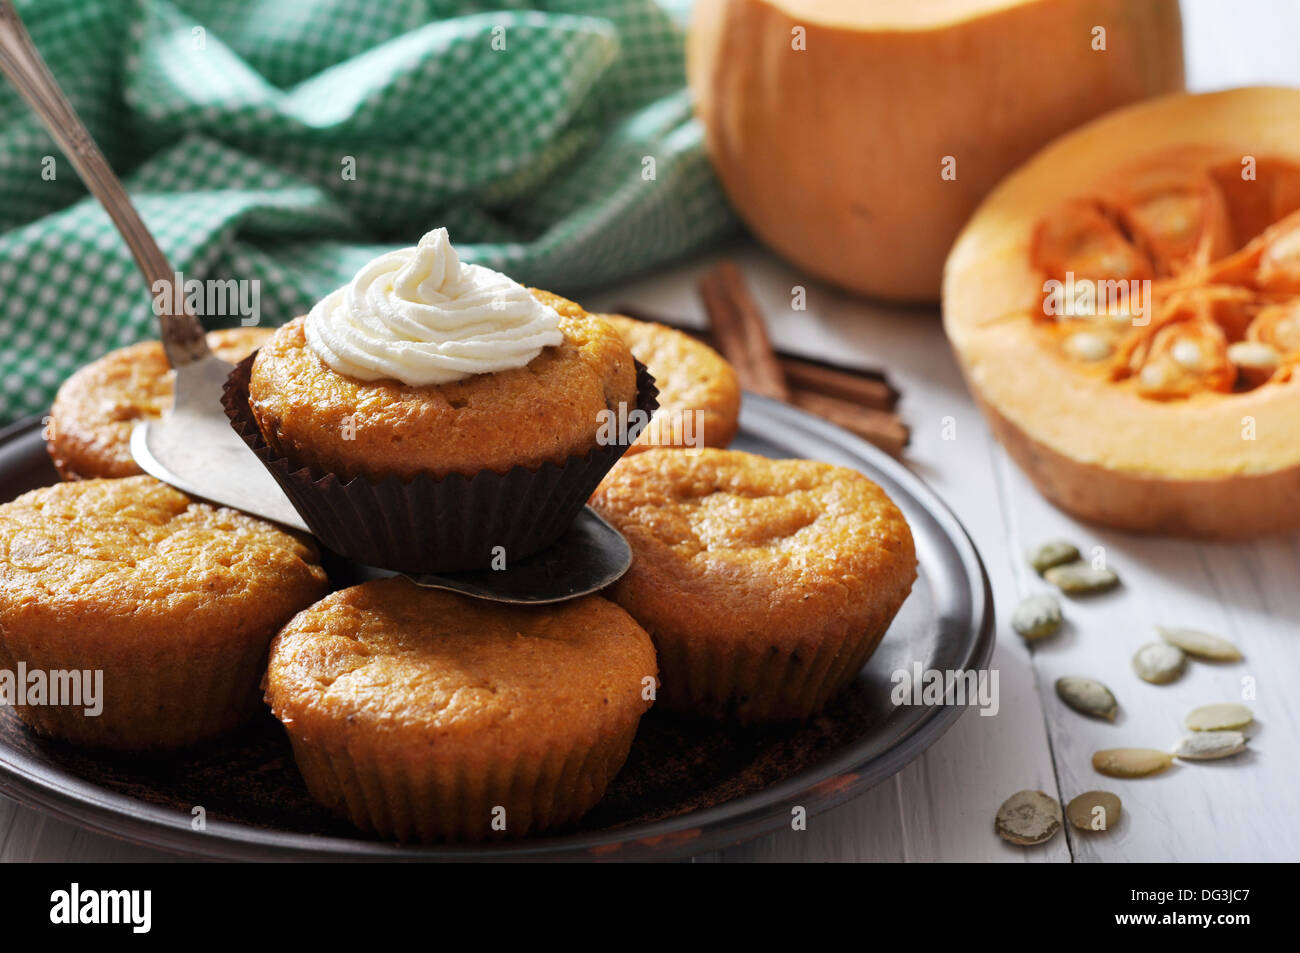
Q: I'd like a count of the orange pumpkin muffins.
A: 6